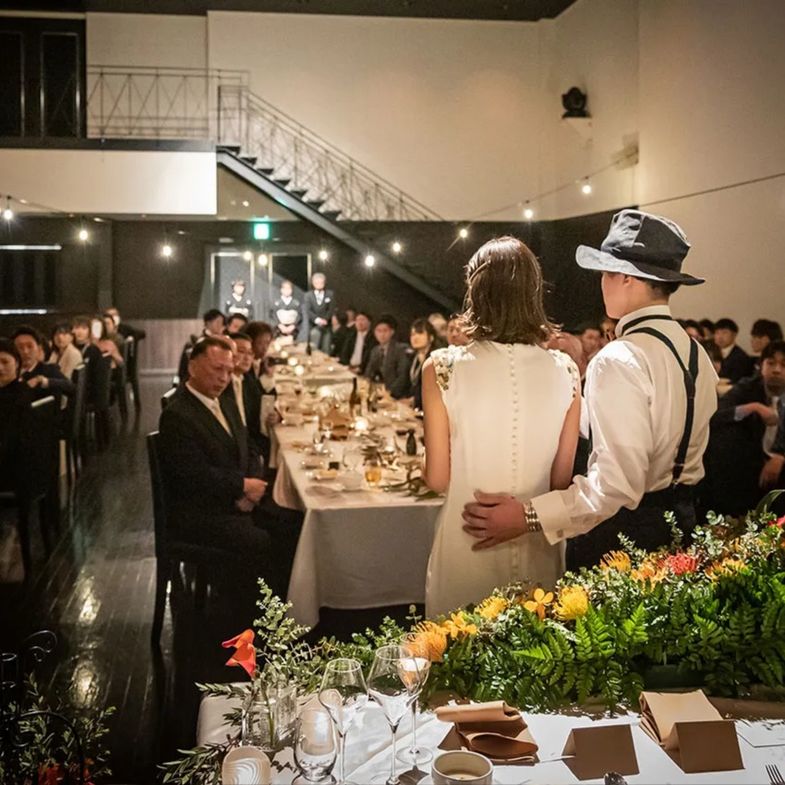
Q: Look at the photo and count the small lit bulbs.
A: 11